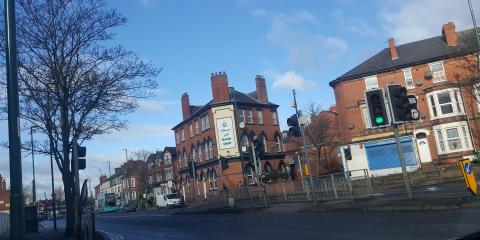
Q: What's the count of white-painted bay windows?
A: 2